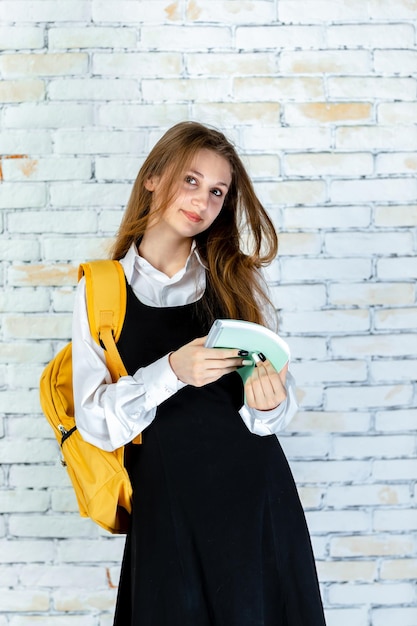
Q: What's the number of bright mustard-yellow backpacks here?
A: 1